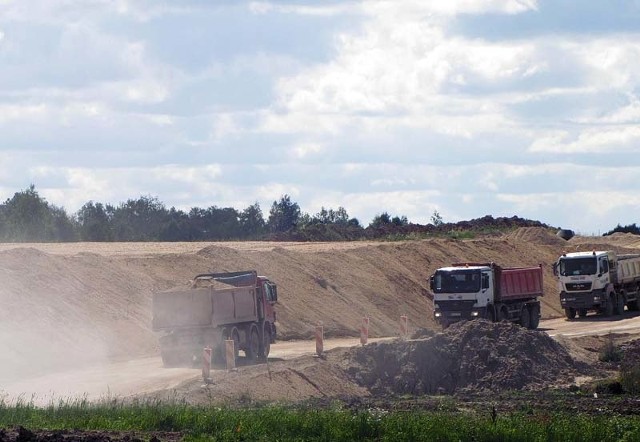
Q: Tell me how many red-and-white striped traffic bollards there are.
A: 5